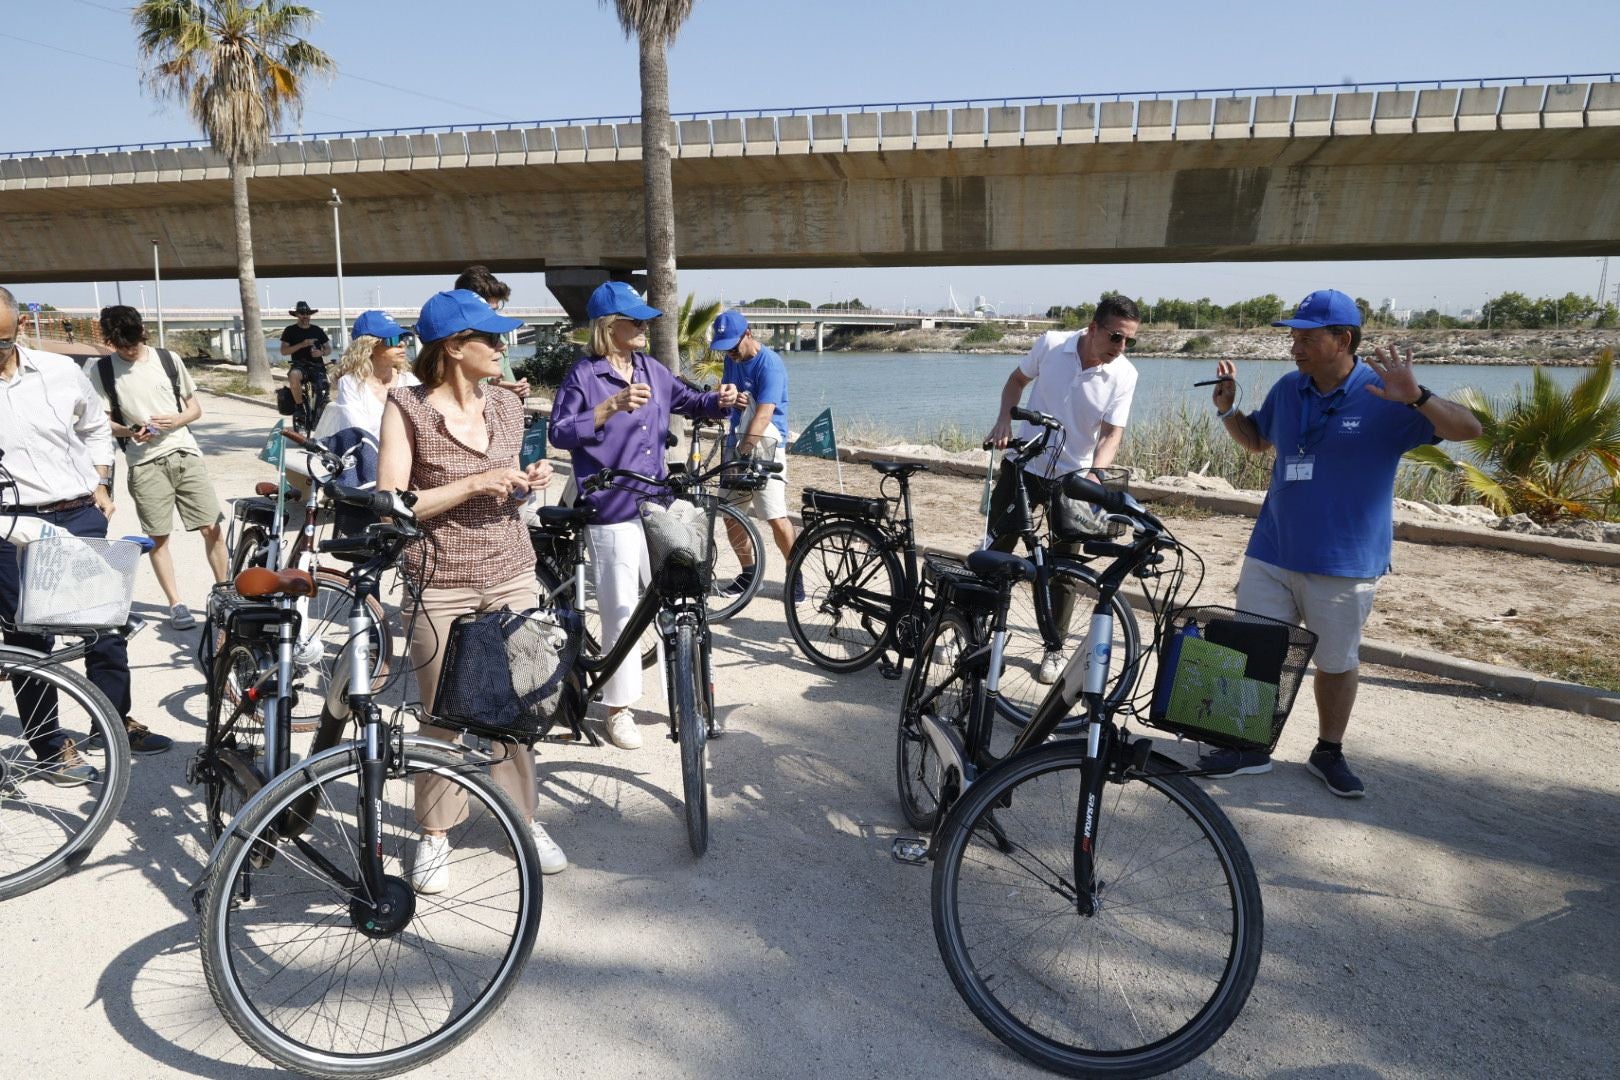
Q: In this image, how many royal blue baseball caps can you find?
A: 5